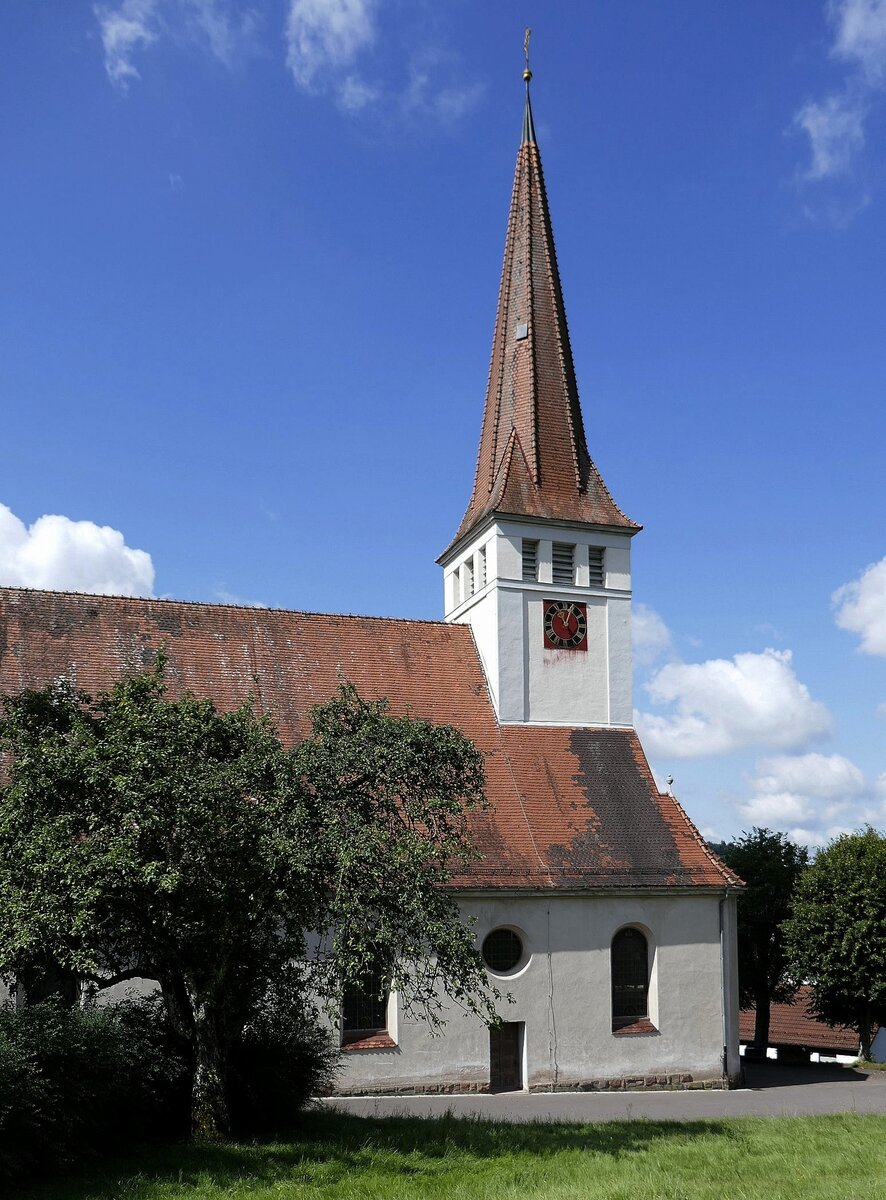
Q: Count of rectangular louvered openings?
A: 6